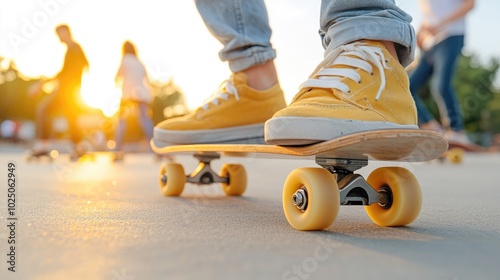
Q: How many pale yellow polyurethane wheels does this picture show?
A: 4